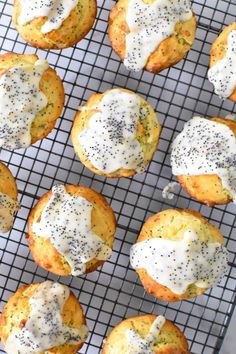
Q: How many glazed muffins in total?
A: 11